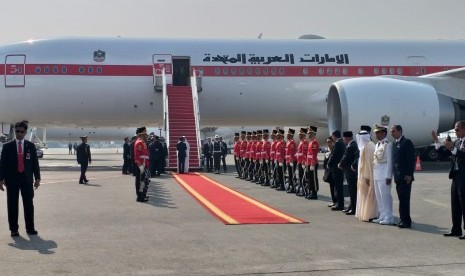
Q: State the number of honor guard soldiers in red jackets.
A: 12